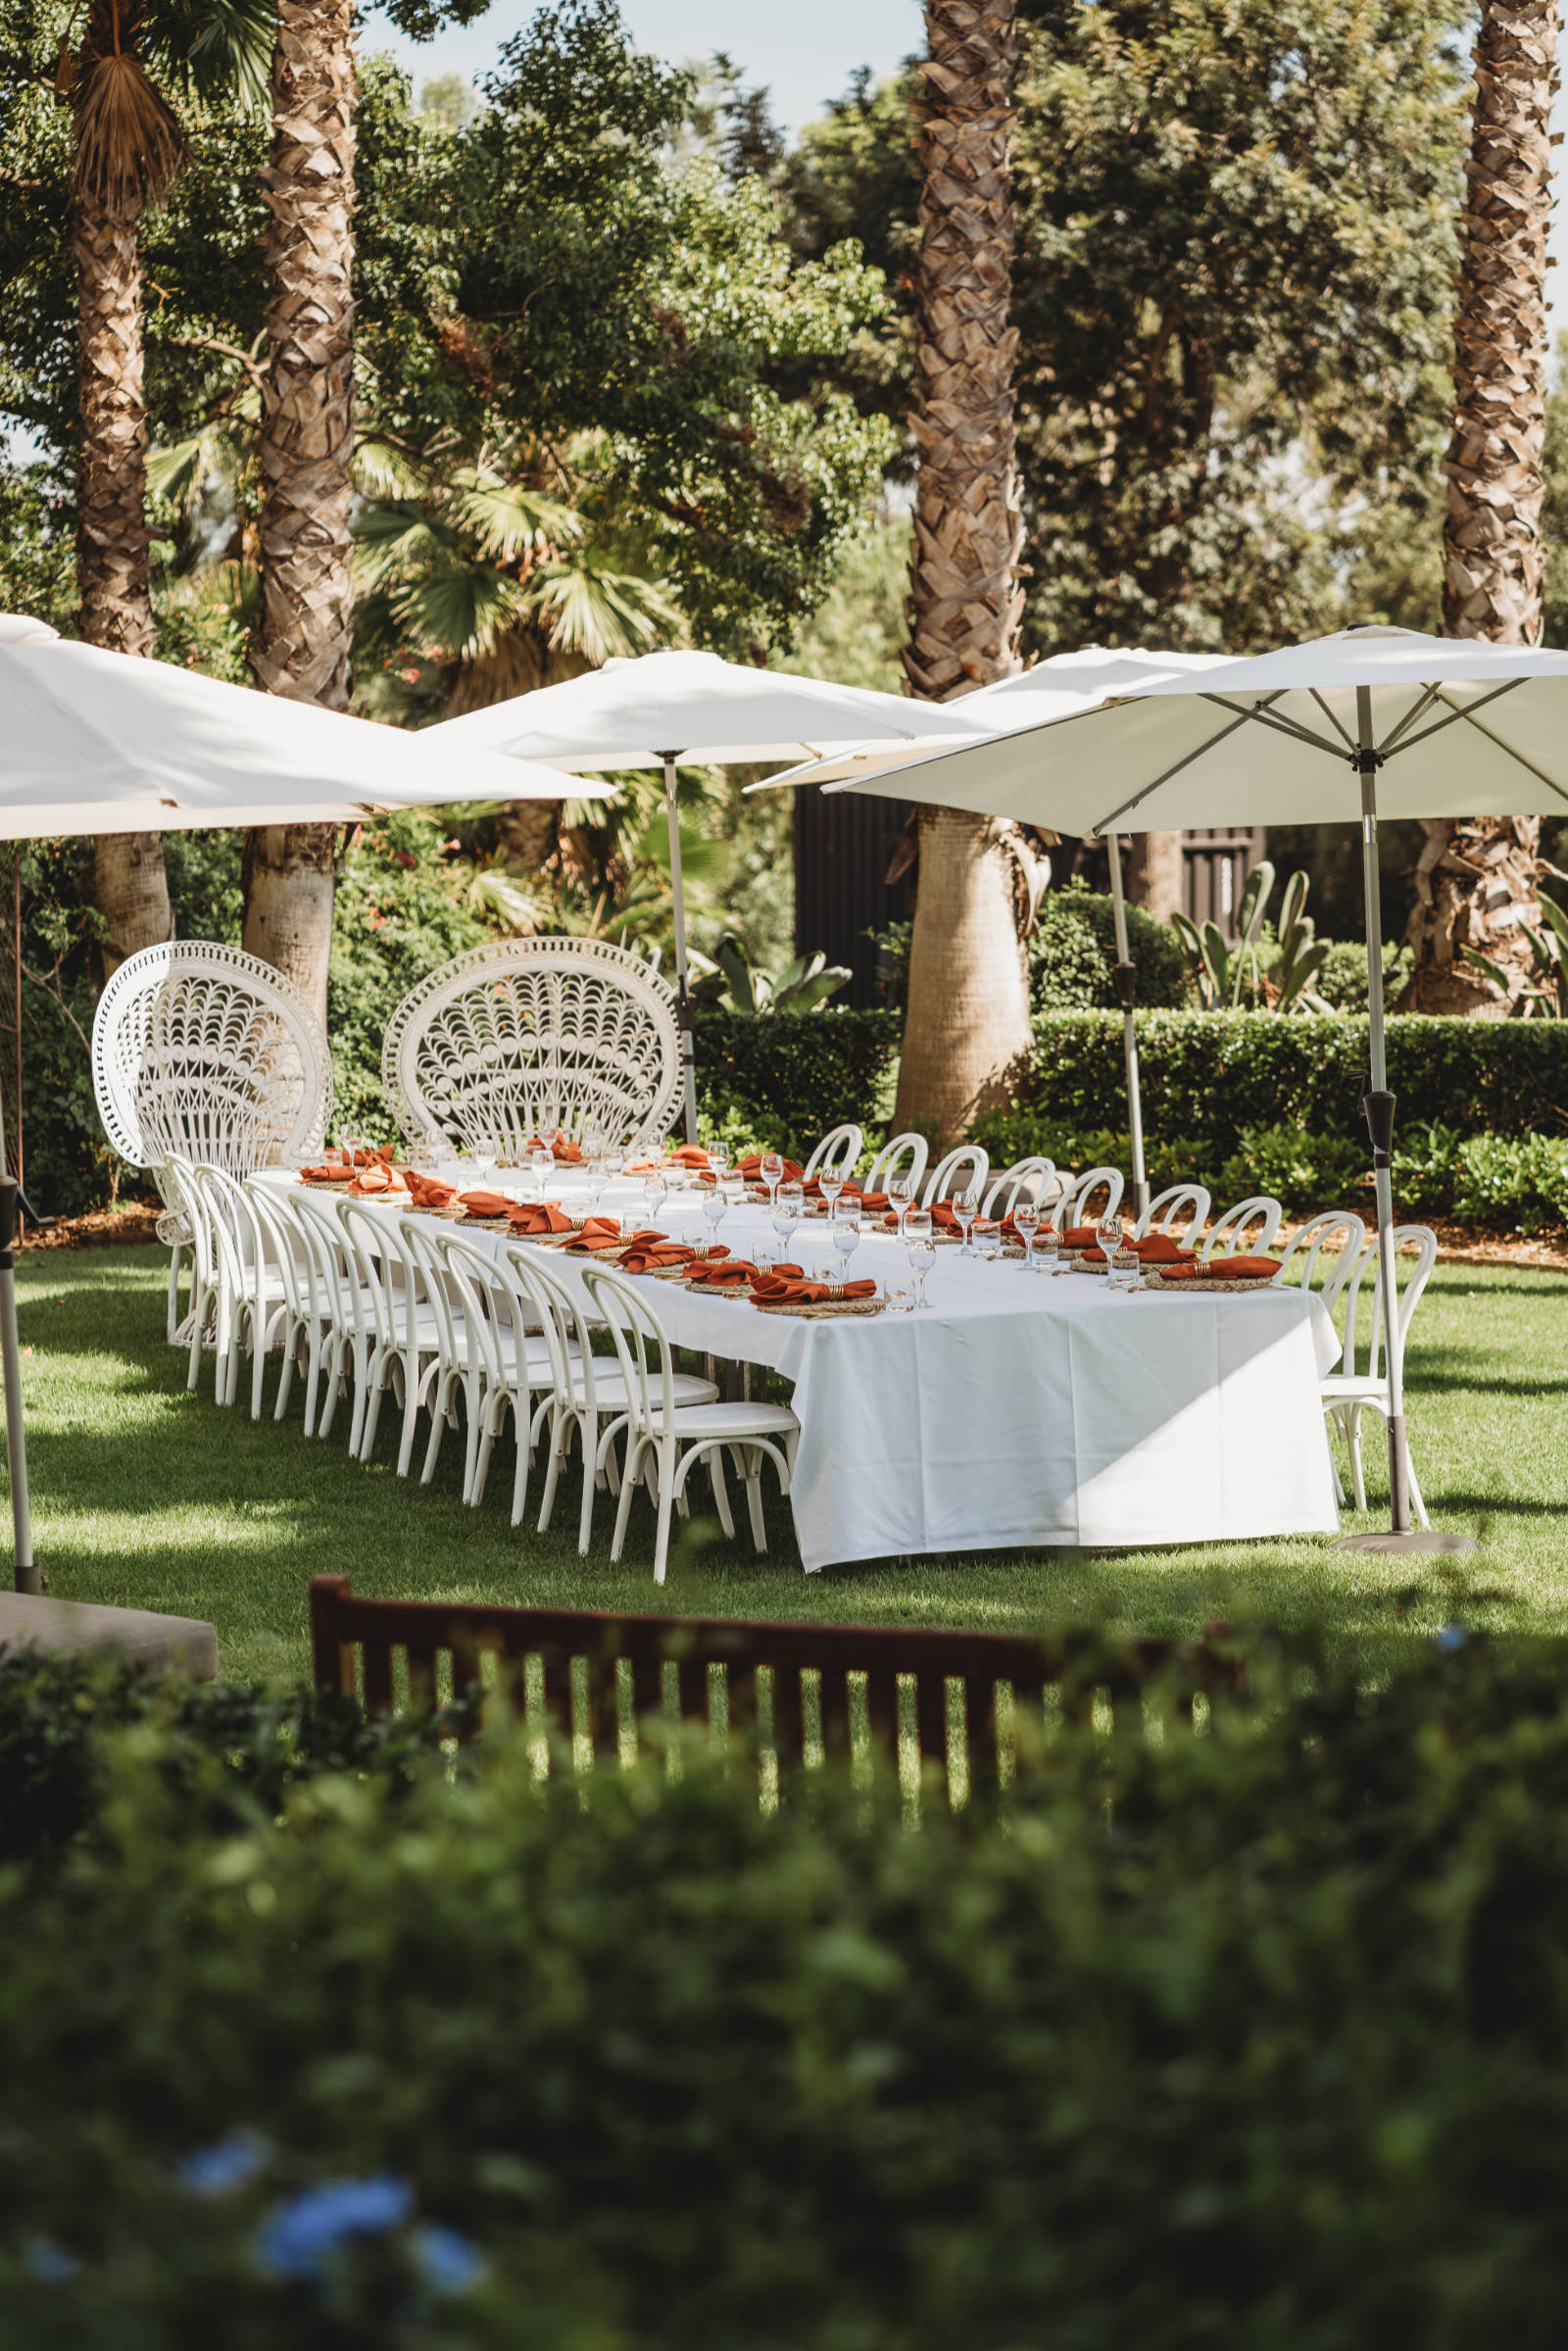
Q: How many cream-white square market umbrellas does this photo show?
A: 4